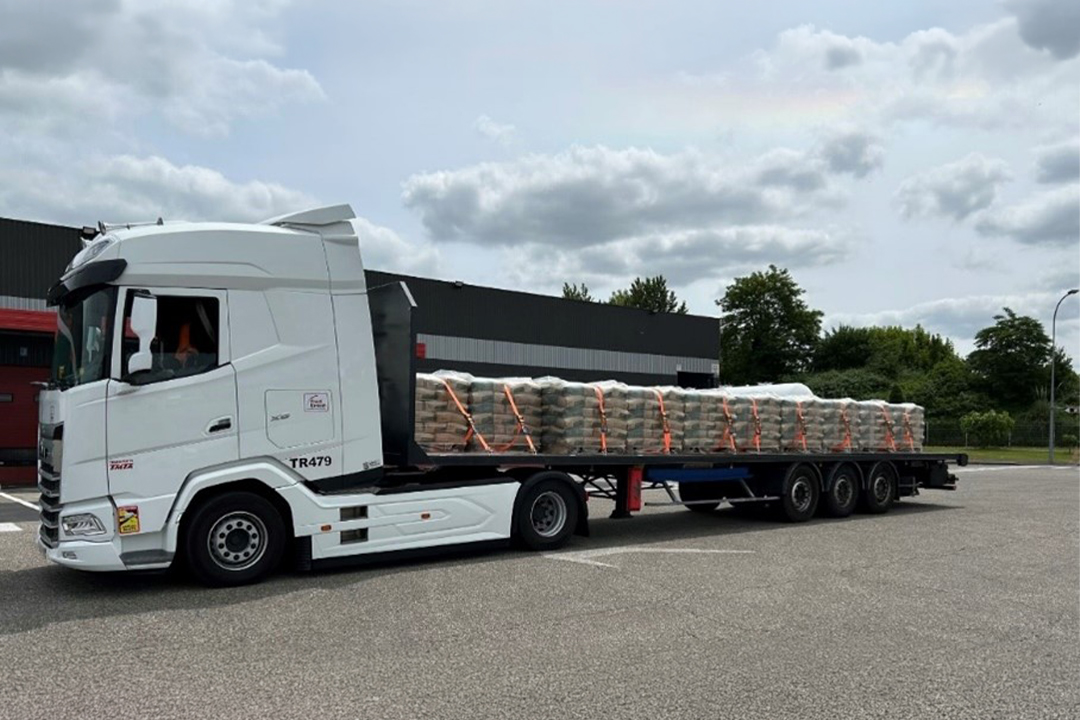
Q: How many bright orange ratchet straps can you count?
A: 10